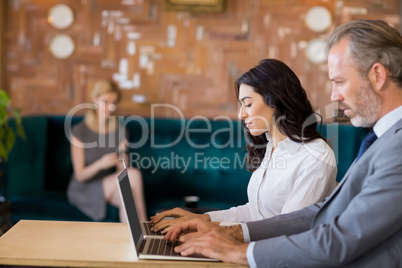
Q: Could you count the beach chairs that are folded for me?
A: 0